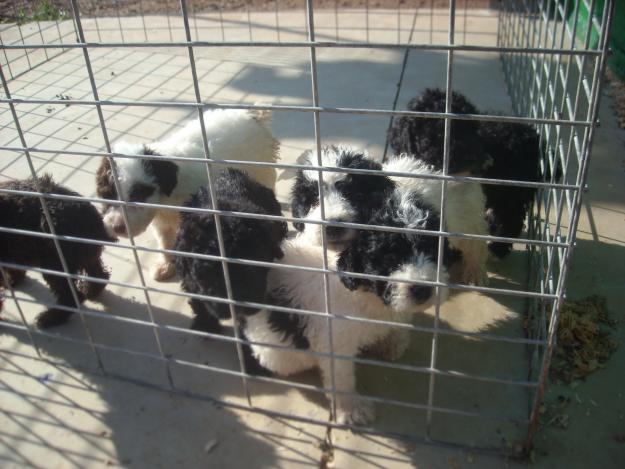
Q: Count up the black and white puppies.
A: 3